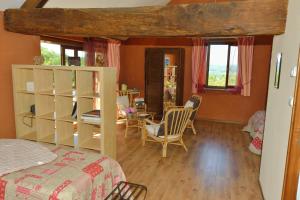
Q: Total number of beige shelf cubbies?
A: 12